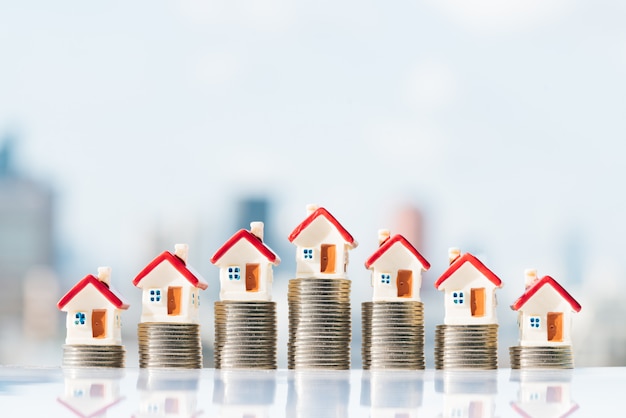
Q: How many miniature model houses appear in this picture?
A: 7